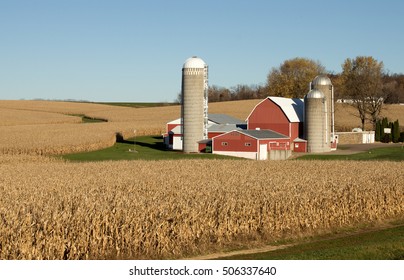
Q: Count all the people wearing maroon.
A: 0